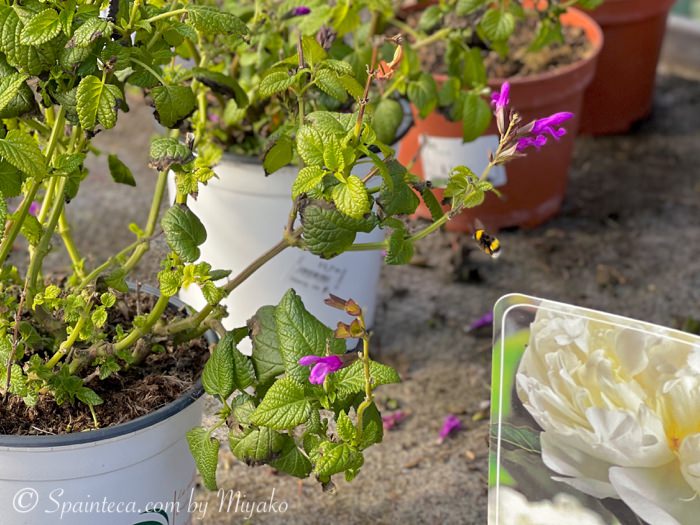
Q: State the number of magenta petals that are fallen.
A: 3